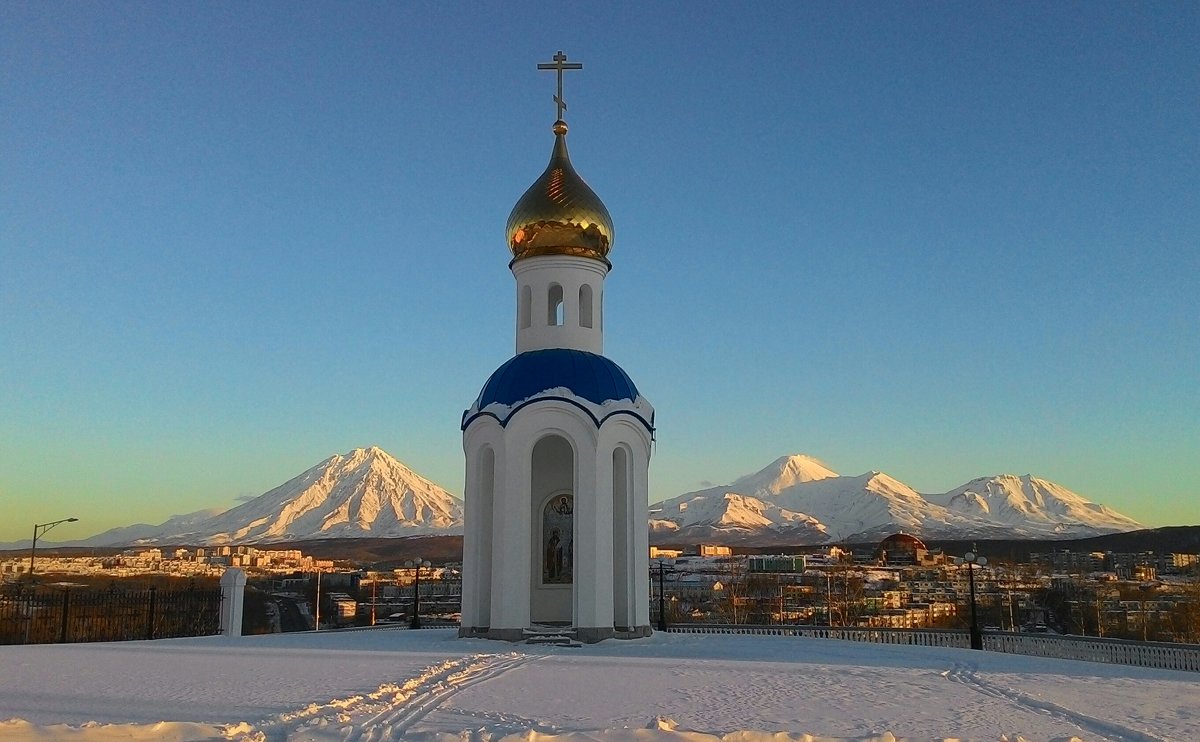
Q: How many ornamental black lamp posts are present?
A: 3